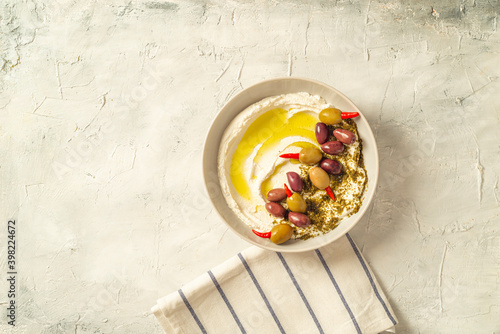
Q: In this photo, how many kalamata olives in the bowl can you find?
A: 8